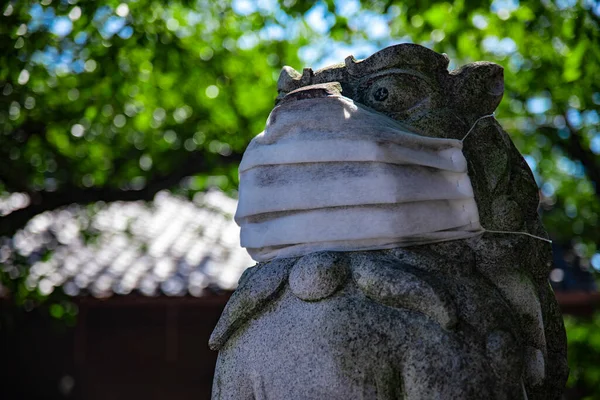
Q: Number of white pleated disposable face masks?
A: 1